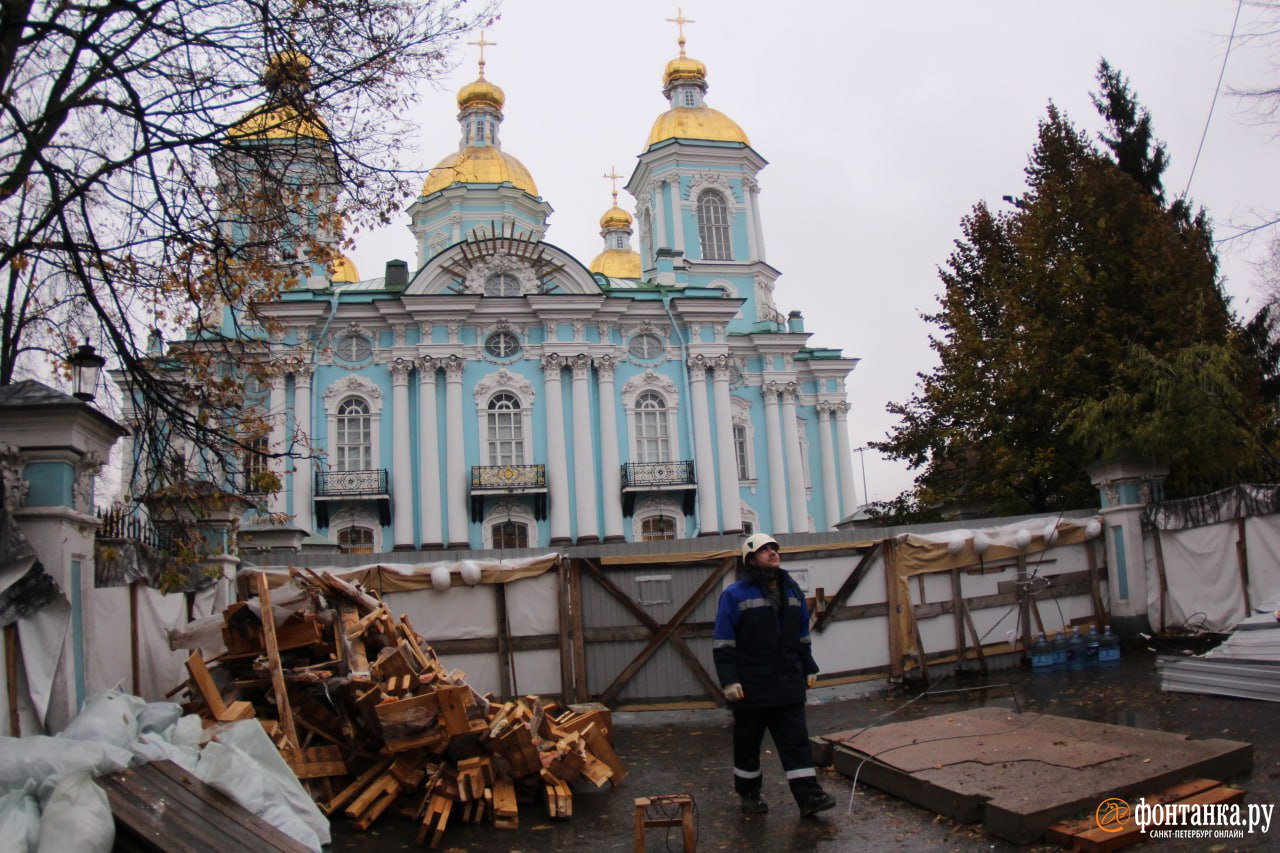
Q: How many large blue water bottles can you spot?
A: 5